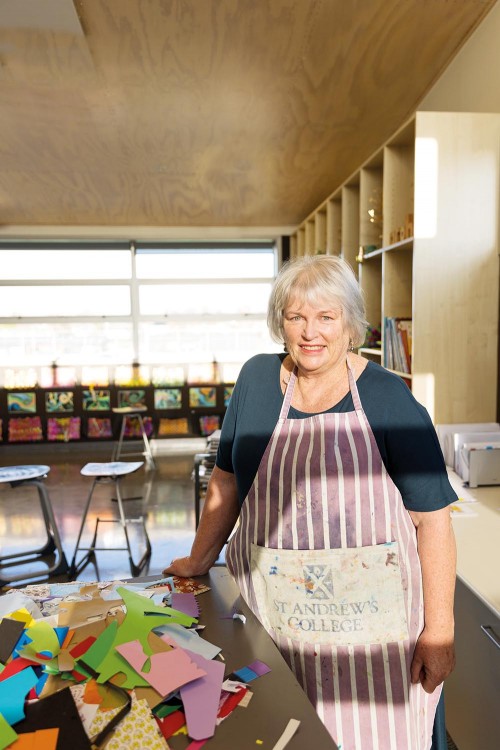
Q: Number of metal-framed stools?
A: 3